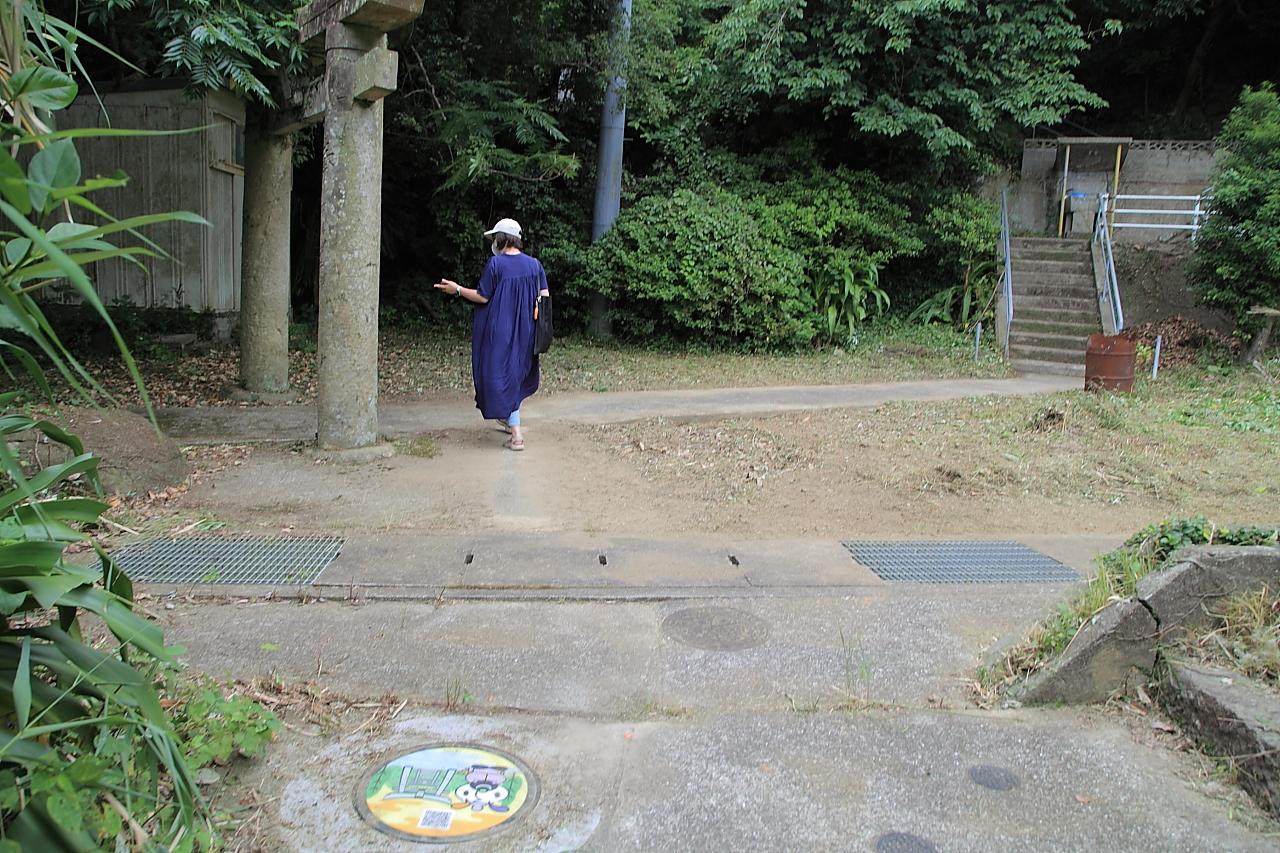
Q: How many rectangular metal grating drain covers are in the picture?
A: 2